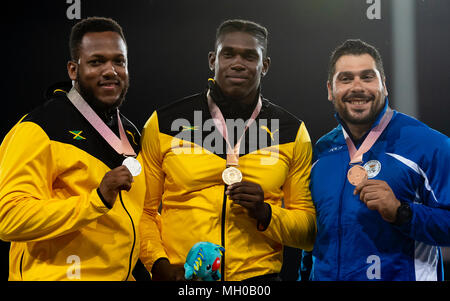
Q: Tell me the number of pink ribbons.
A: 3